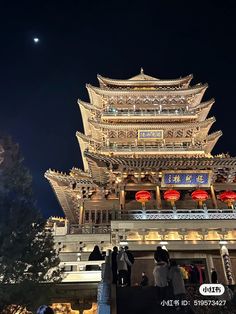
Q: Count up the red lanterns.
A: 4